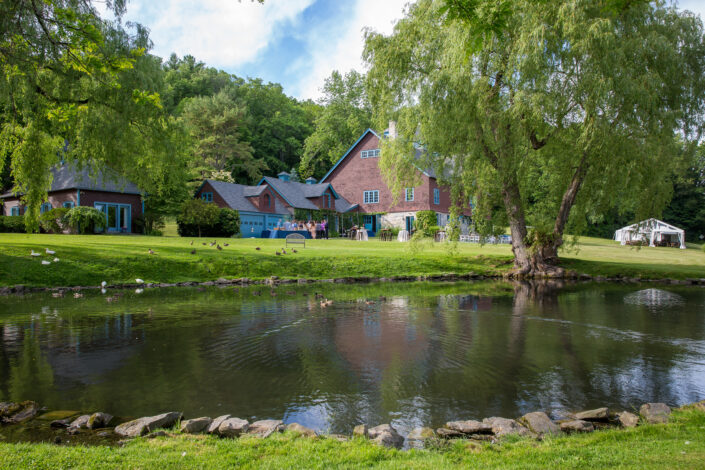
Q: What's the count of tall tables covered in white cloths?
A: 2